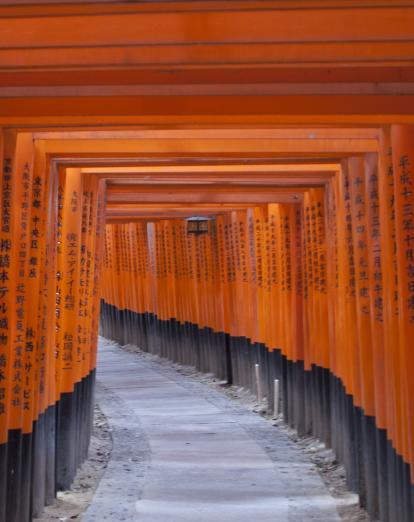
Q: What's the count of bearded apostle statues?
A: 0